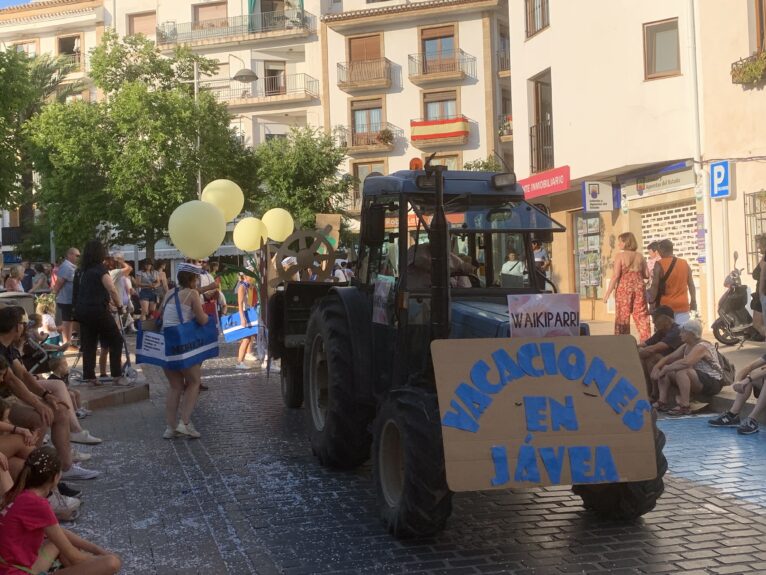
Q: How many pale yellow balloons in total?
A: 4